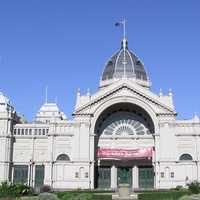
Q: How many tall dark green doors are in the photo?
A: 5